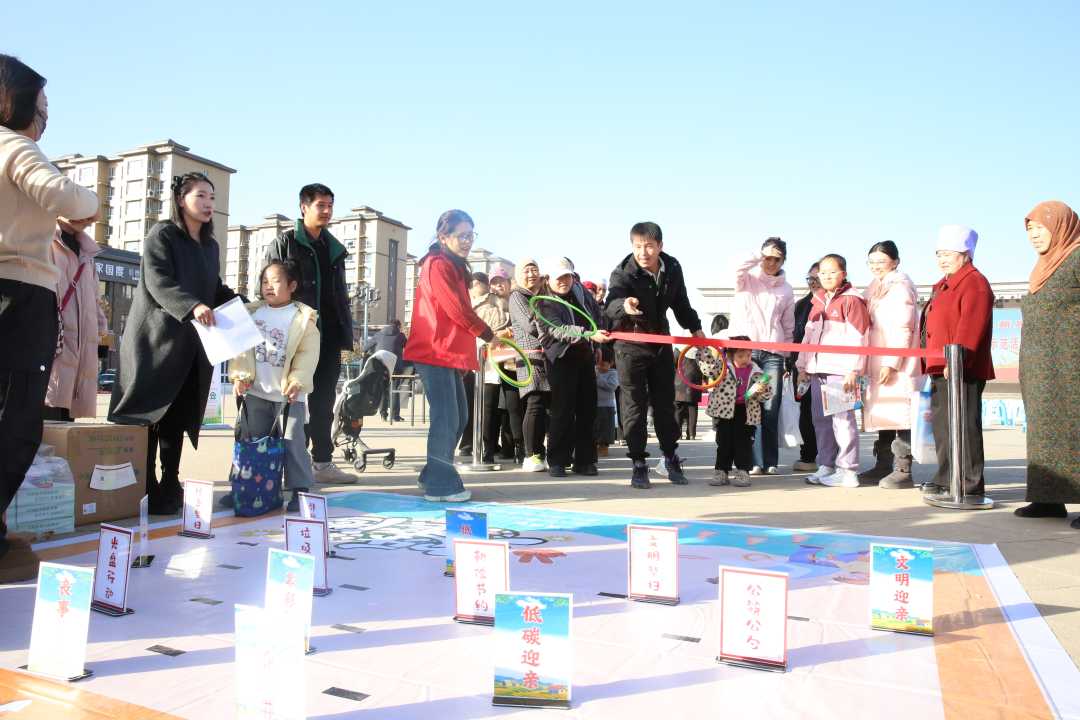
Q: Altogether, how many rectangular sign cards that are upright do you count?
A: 14